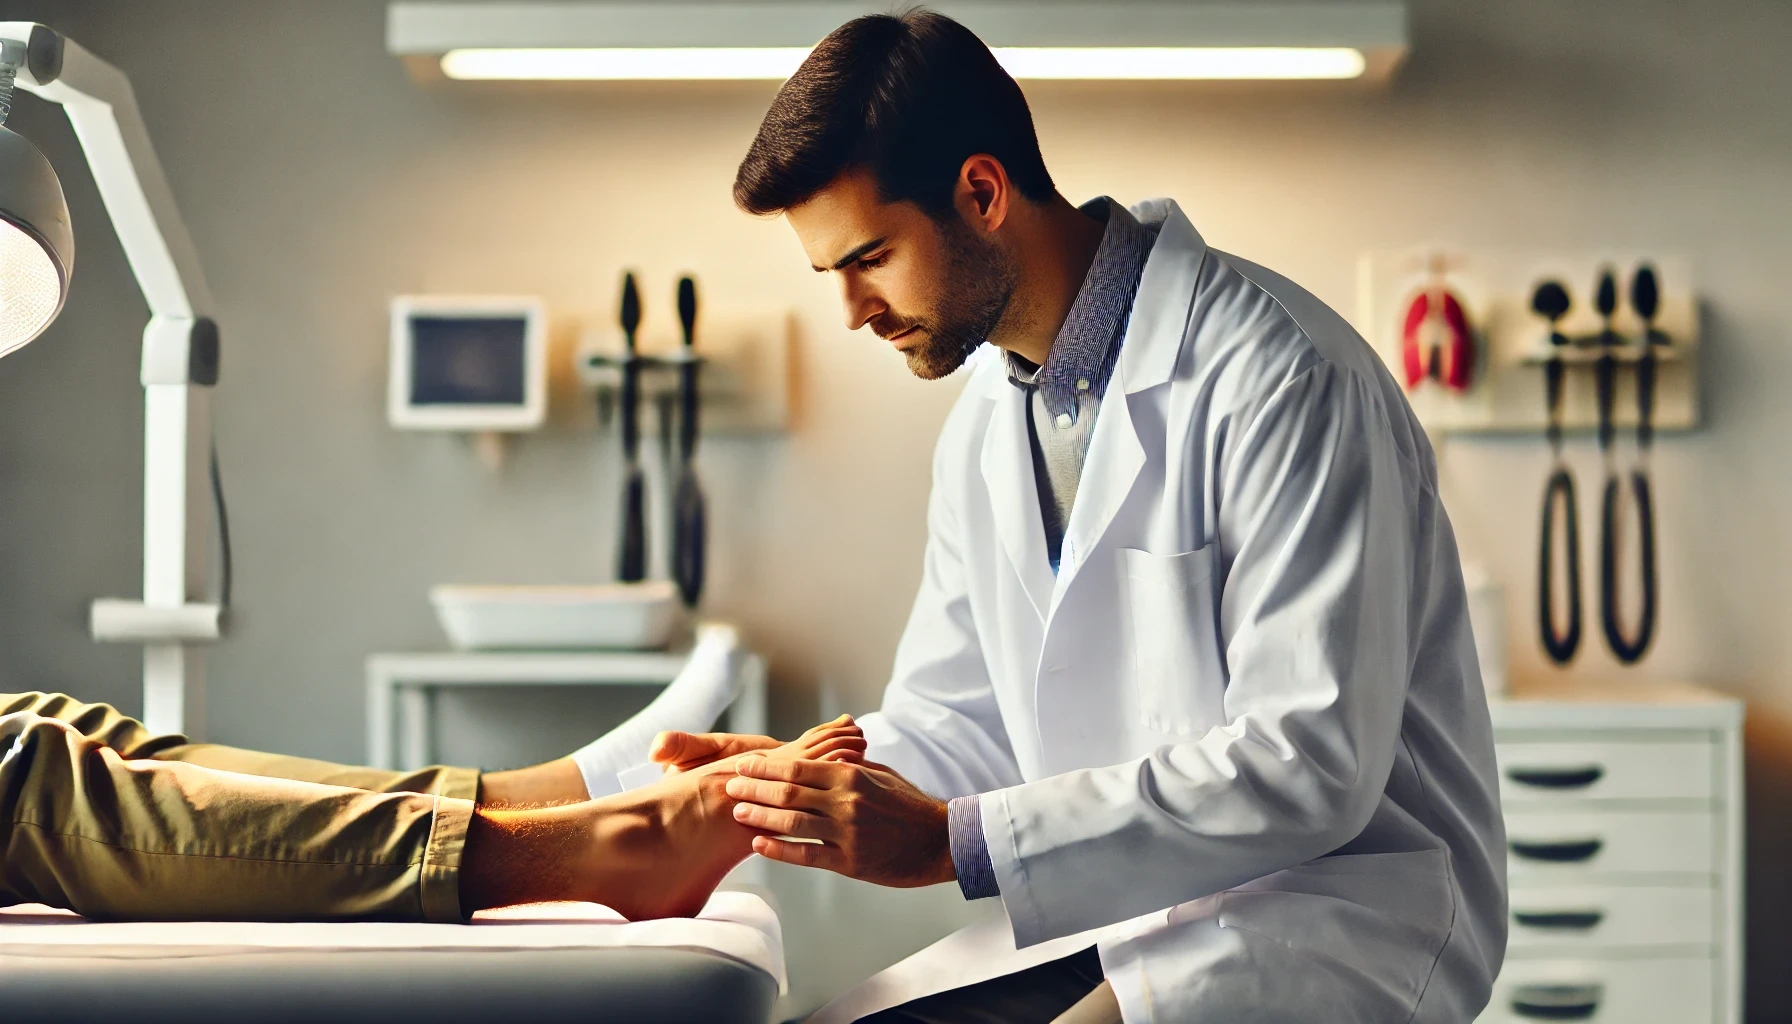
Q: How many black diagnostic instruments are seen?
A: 5